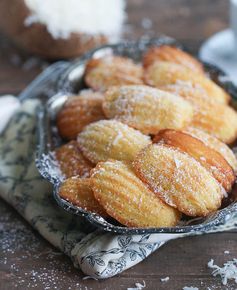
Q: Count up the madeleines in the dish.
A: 13